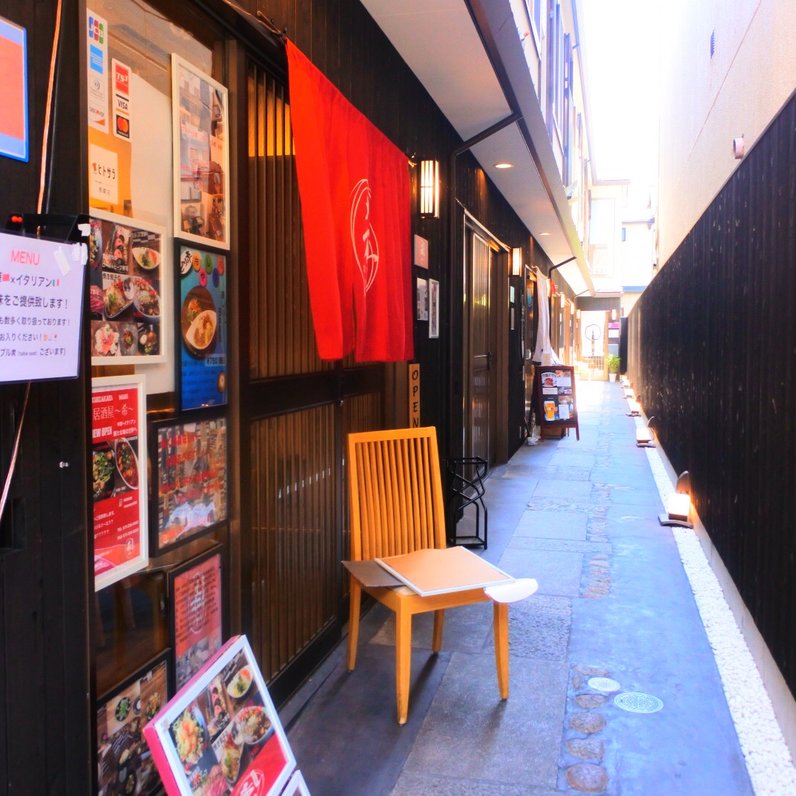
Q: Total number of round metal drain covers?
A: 2